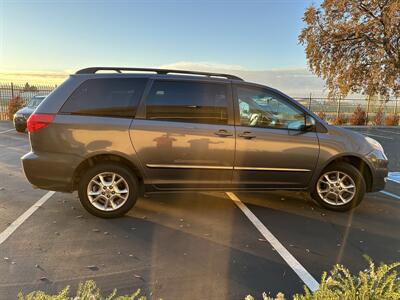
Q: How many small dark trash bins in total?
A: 0